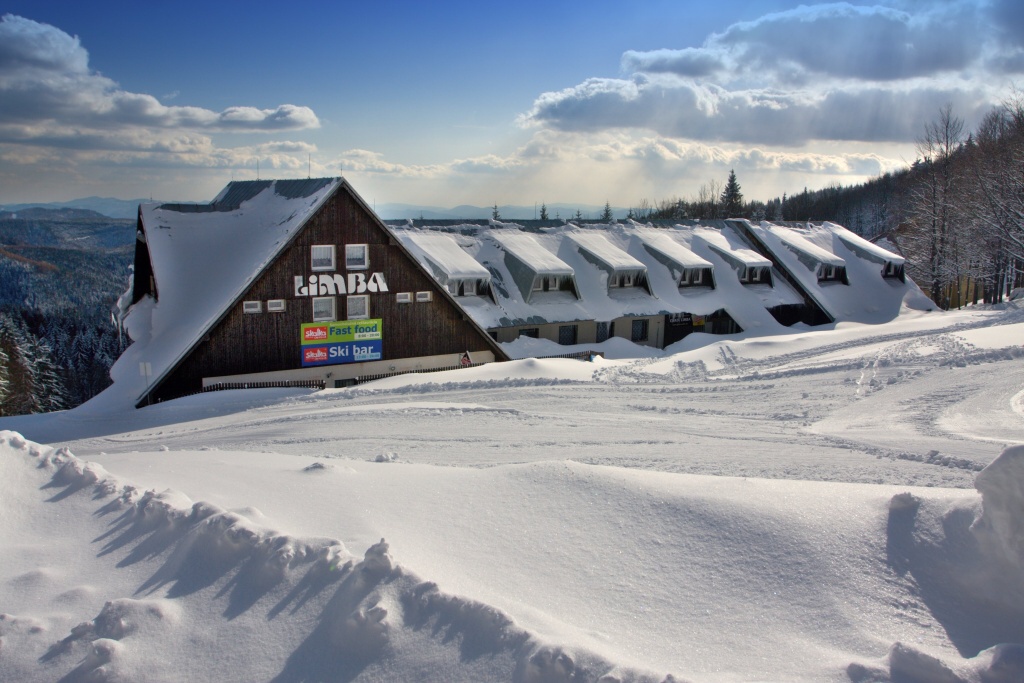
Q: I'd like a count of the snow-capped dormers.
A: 7